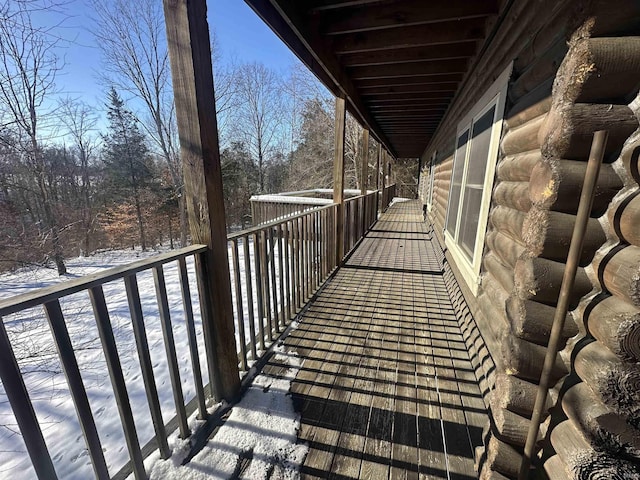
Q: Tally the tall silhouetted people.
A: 0